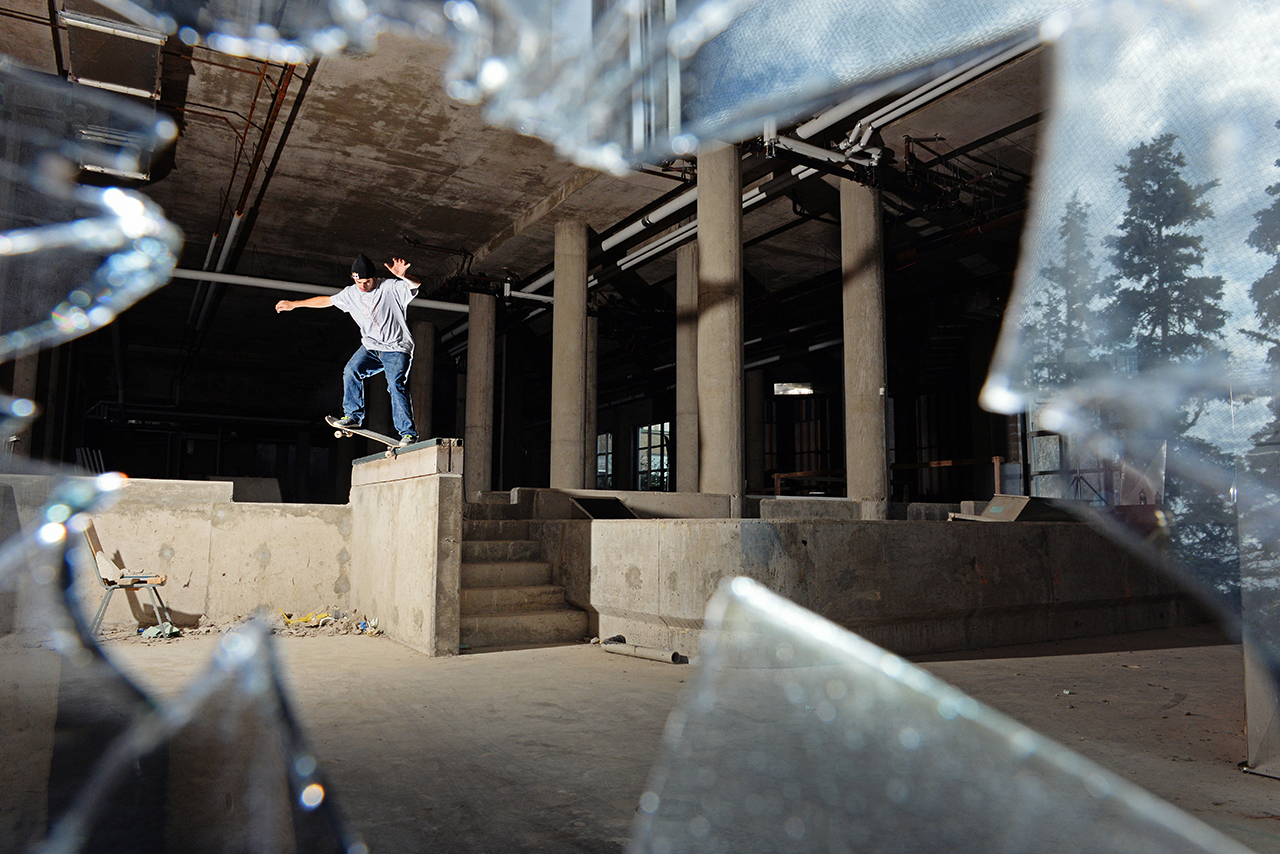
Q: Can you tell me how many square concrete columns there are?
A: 0